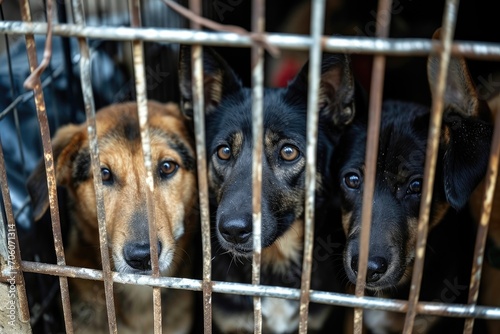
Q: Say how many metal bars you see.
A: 12